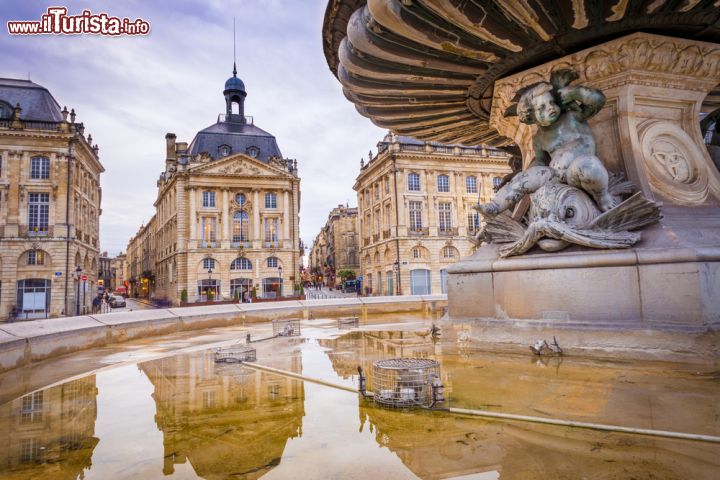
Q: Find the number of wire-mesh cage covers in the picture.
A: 4